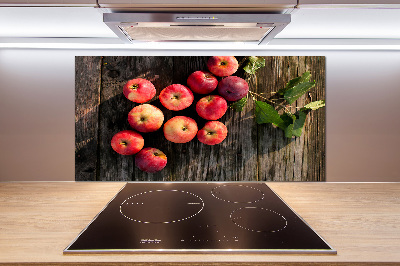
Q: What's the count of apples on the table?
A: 11